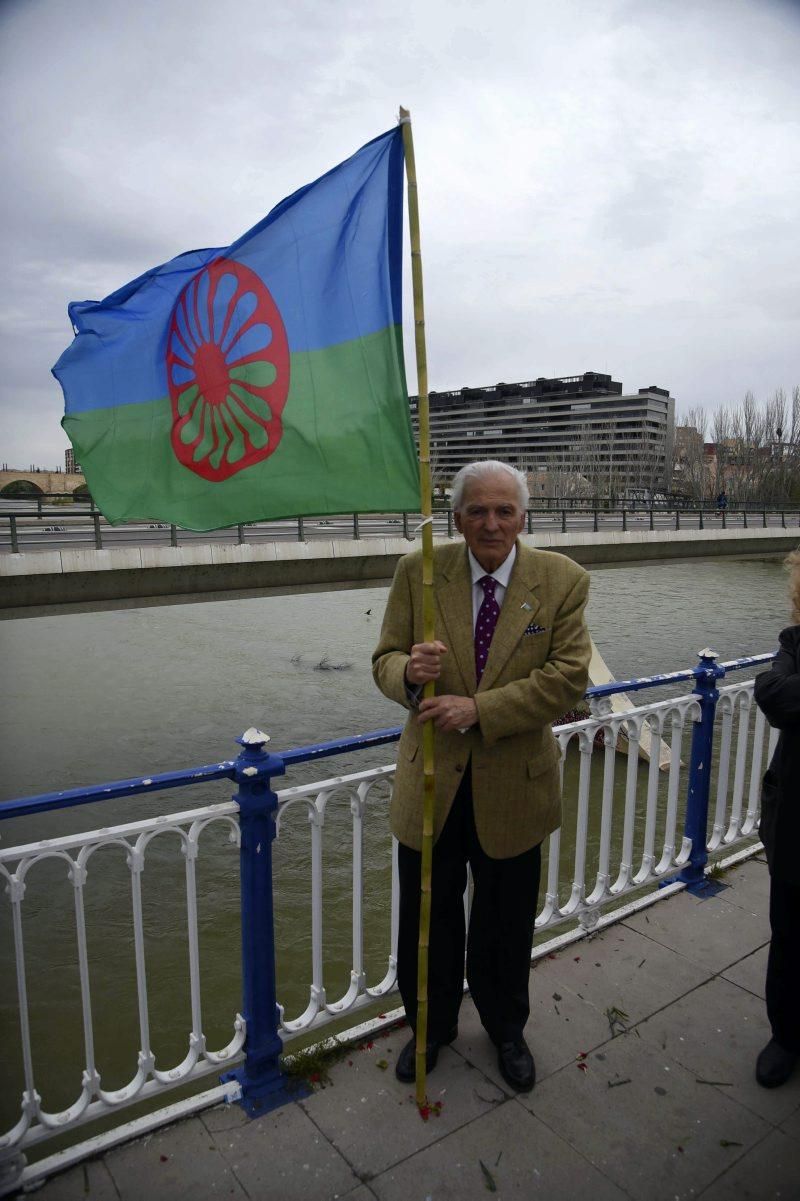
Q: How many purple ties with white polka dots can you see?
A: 1